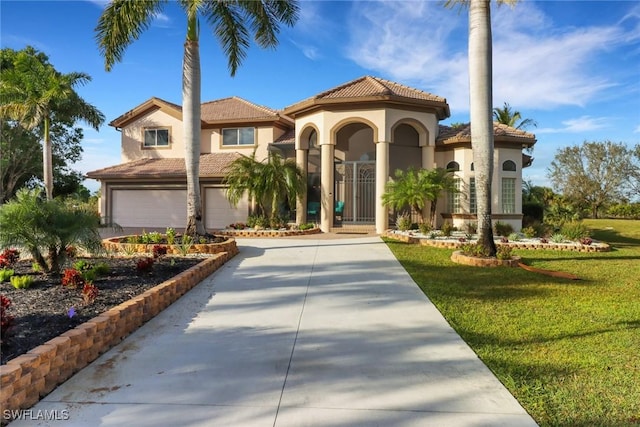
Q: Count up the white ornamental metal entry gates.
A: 1